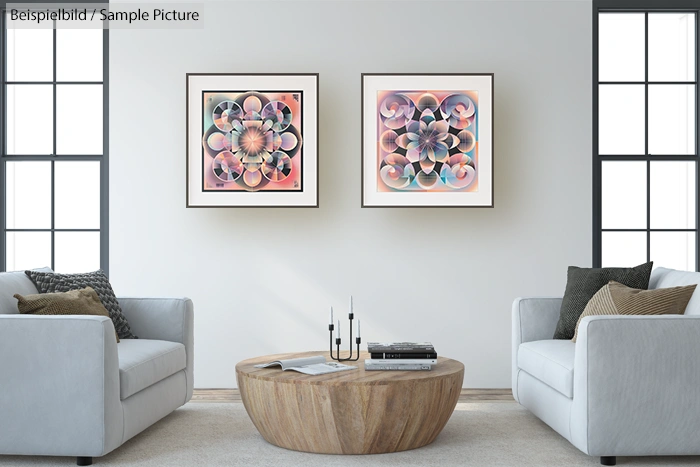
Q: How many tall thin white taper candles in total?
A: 4